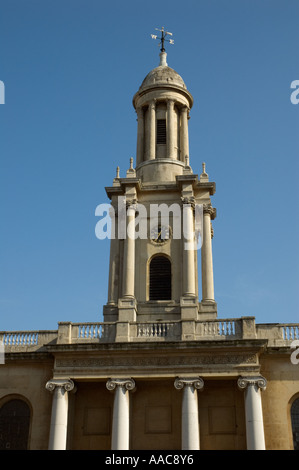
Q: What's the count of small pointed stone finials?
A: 4